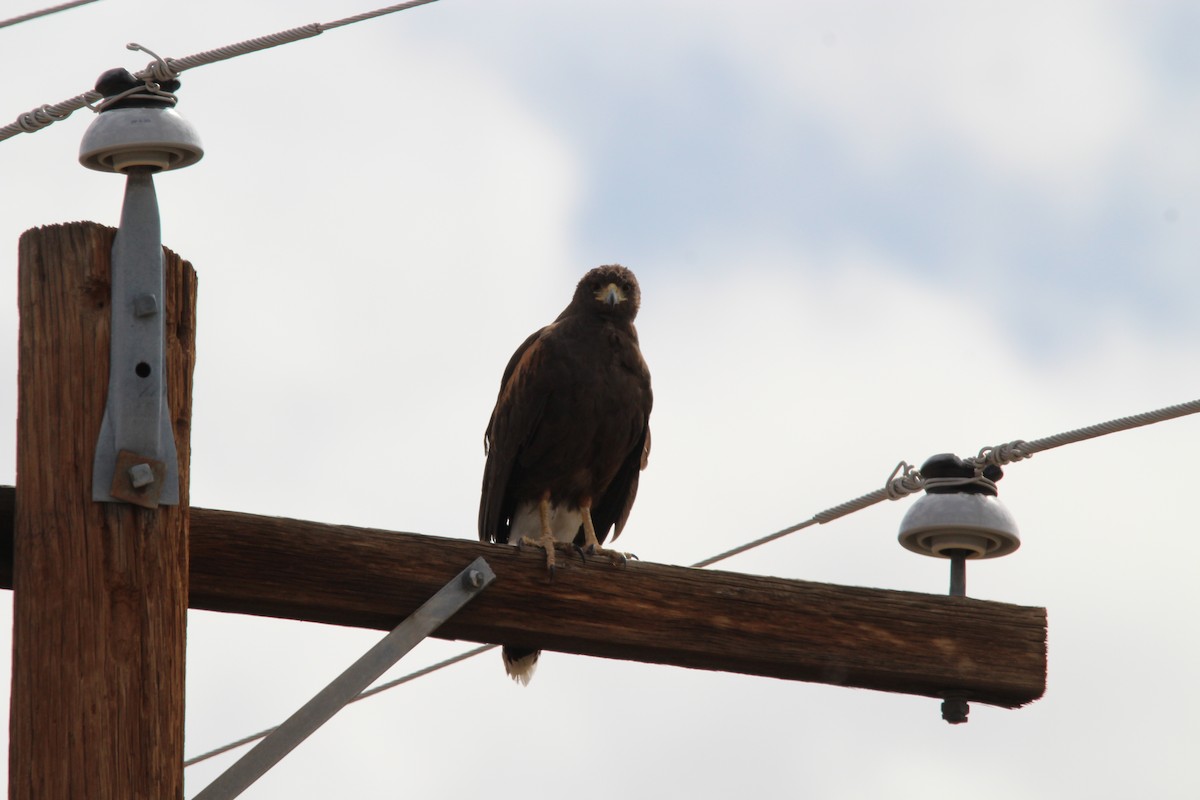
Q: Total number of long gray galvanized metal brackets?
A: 2